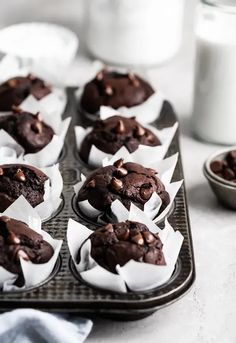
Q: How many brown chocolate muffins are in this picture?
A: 8